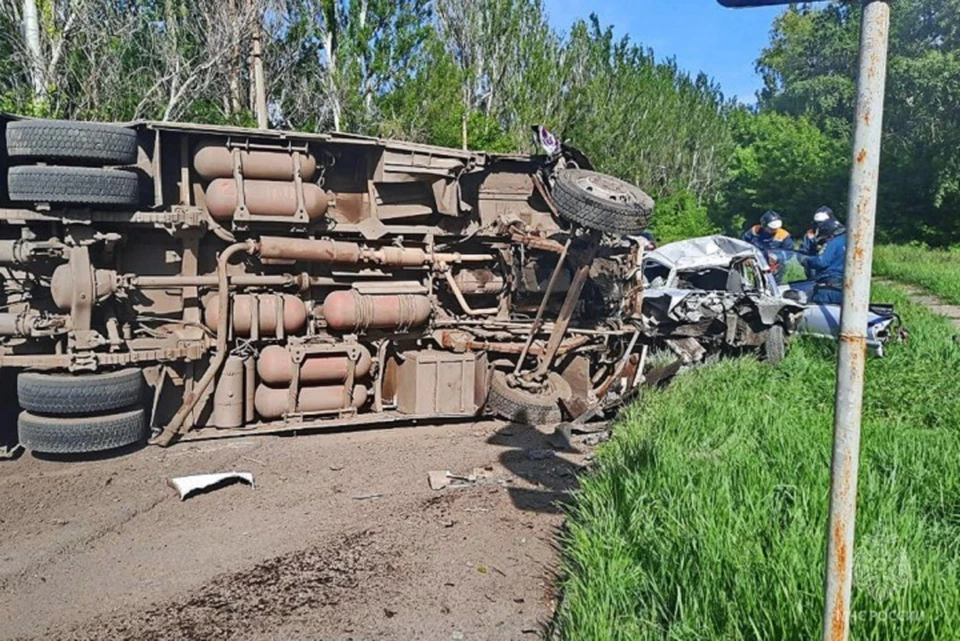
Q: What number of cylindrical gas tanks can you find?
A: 6